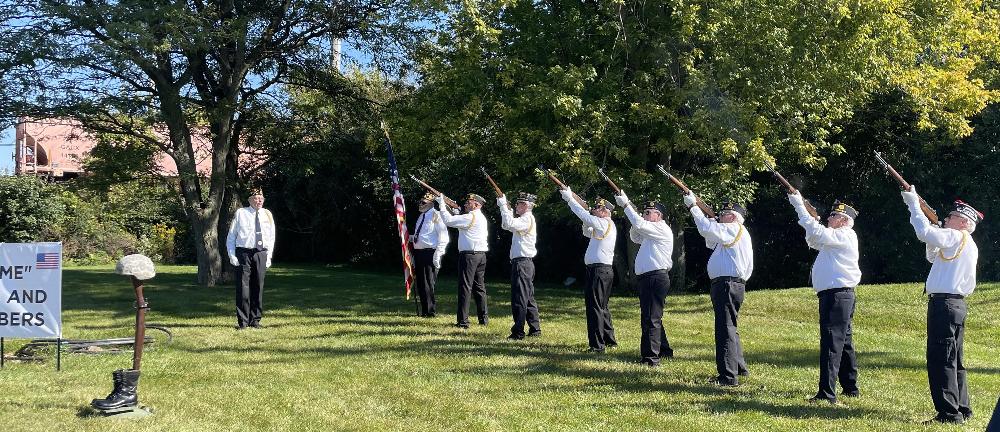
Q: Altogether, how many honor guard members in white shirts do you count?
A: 9